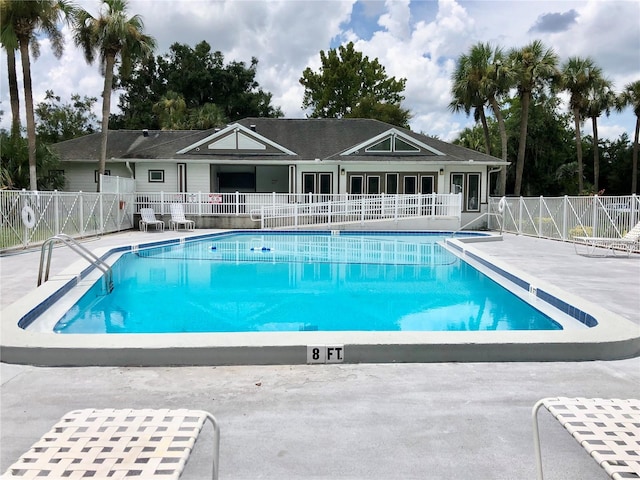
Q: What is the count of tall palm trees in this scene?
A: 9